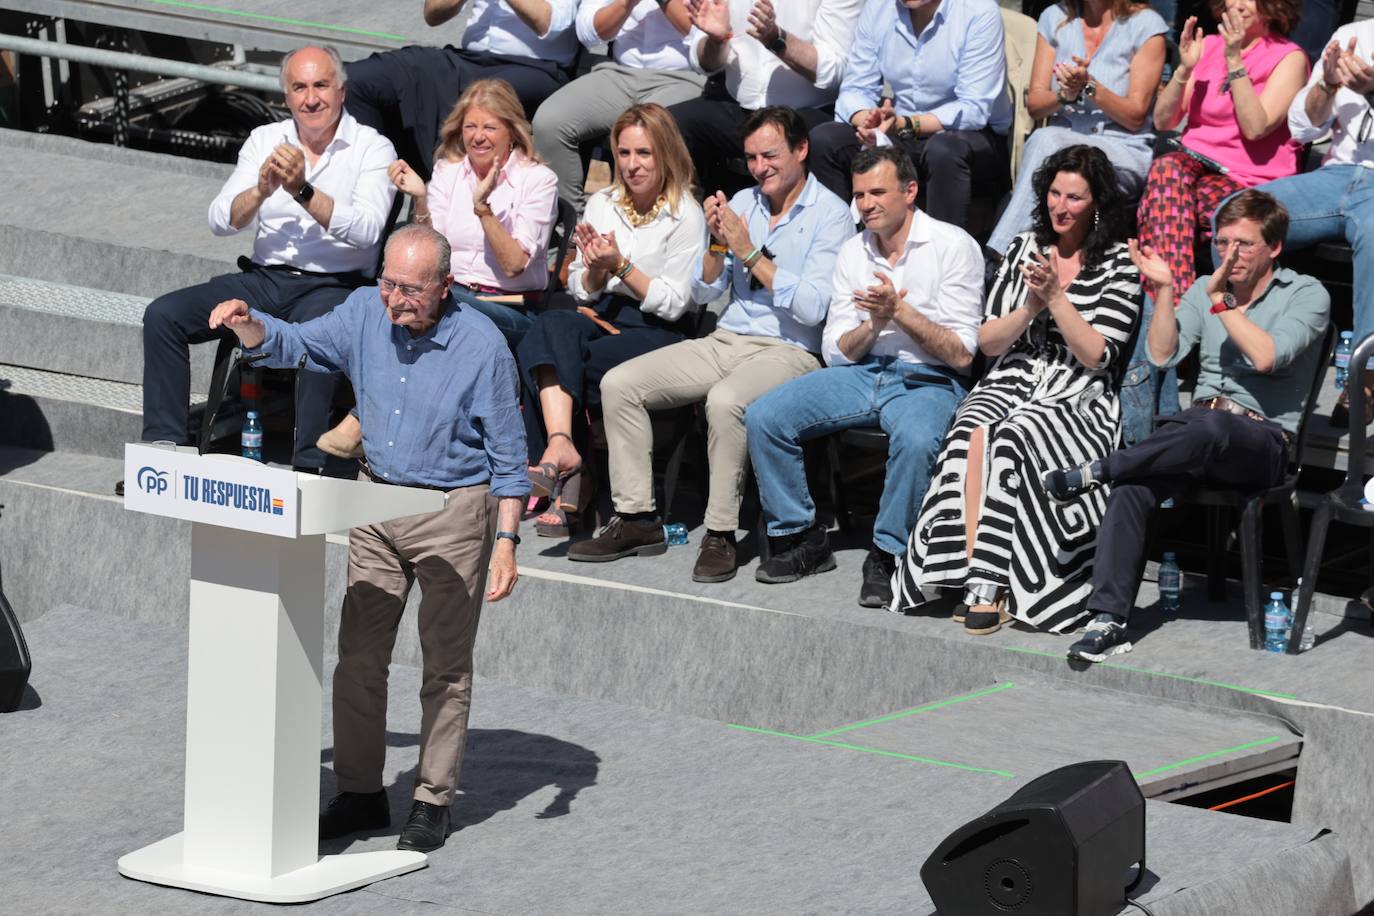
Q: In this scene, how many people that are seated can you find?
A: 14